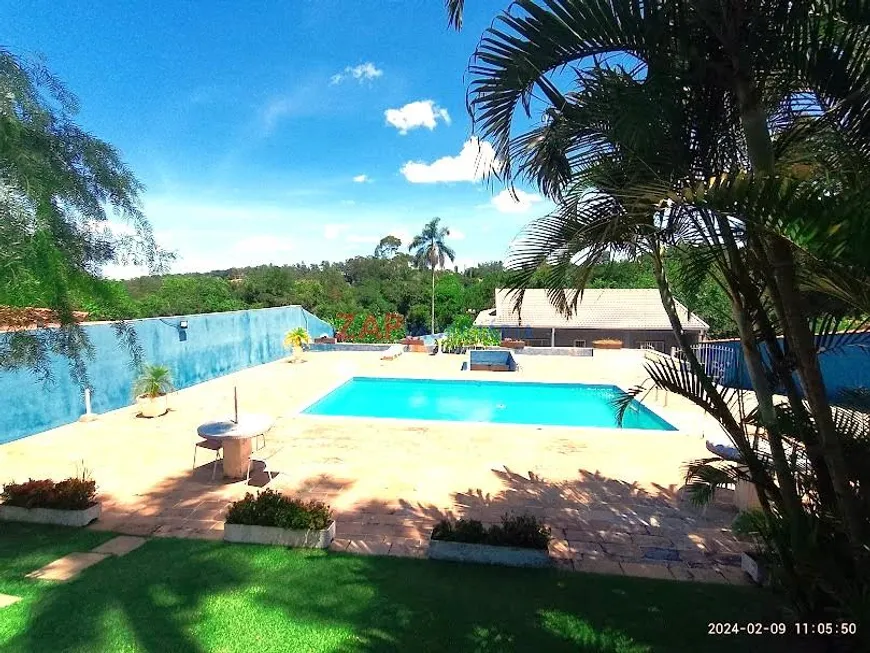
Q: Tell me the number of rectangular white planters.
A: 3